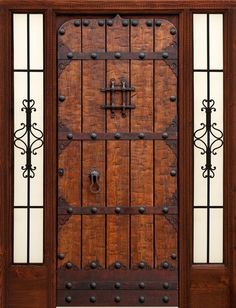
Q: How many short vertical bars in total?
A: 2